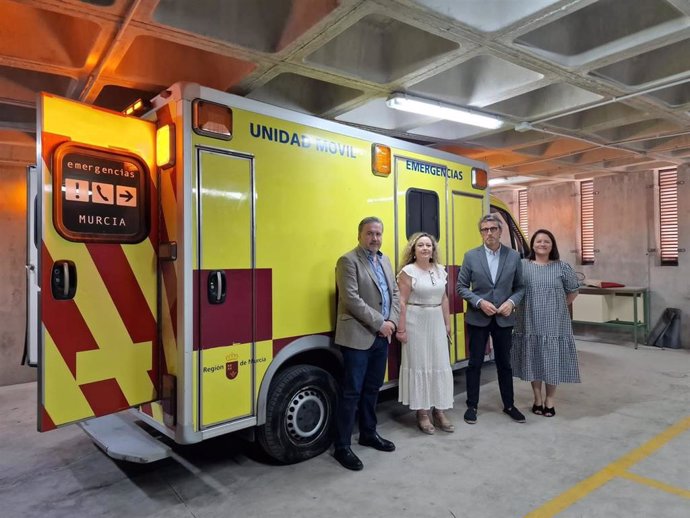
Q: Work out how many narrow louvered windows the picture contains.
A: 3